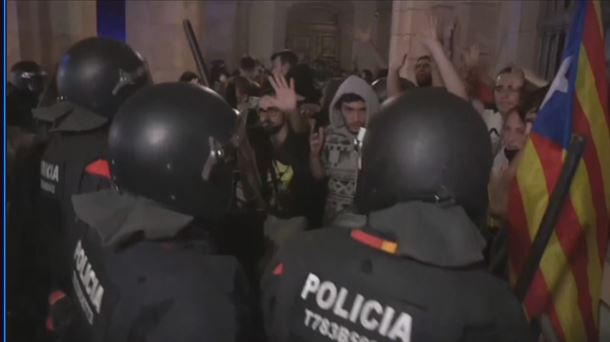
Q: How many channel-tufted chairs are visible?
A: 0